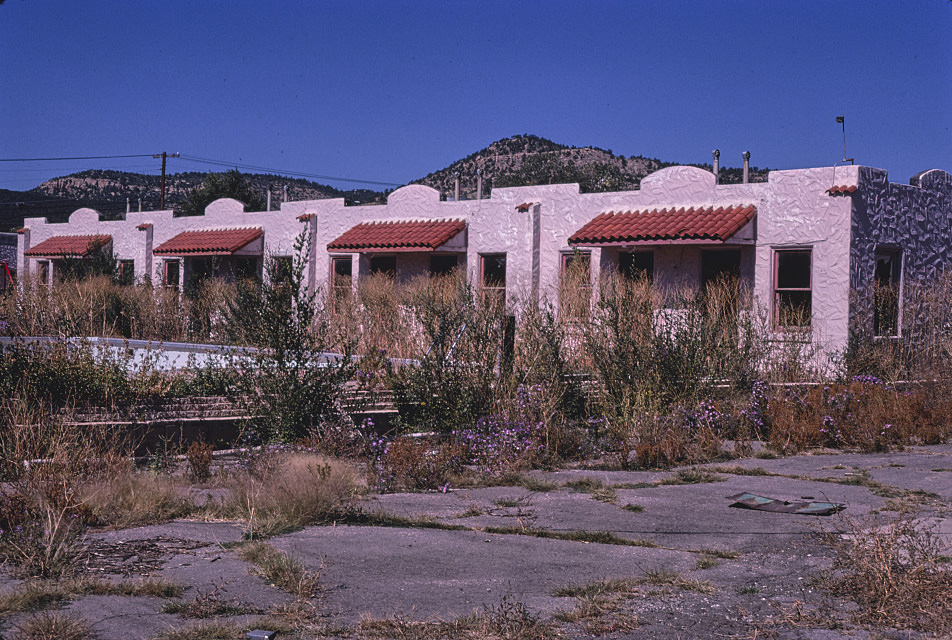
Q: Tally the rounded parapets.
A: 5